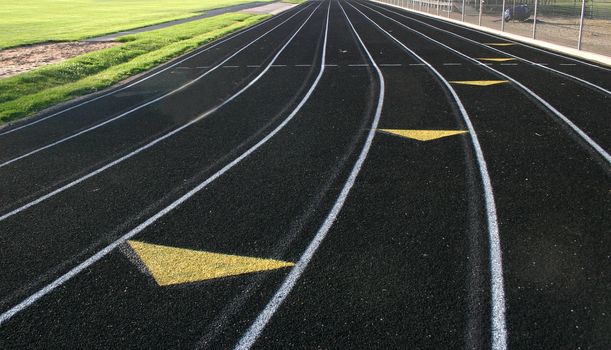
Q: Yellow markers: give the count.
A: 5